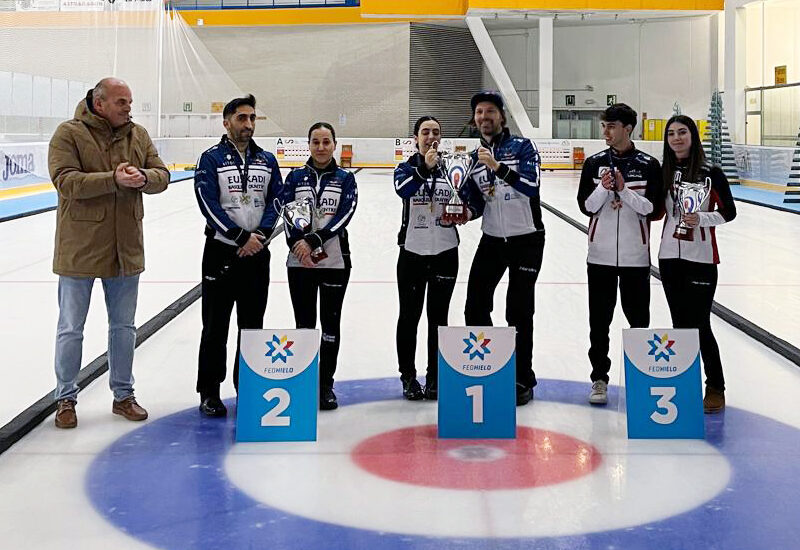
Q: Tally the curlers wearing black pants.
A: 6